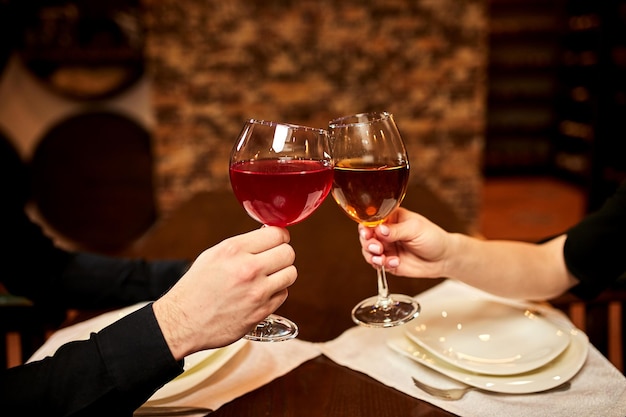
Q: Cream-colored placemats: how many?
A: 2